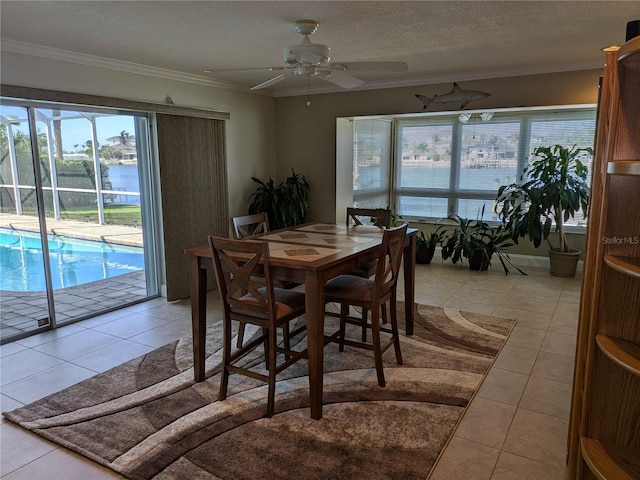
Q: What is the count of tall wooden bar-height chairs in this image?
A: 4